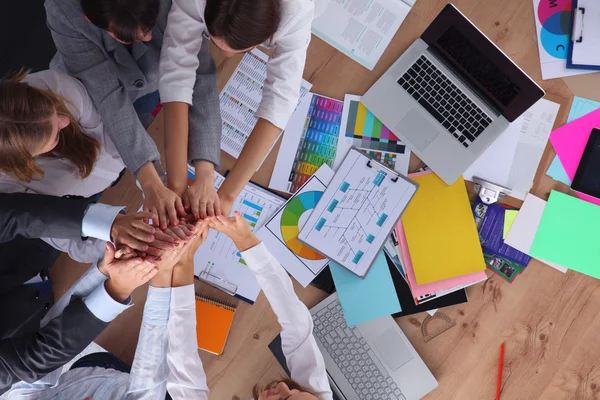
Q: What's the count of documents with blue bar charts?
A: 1